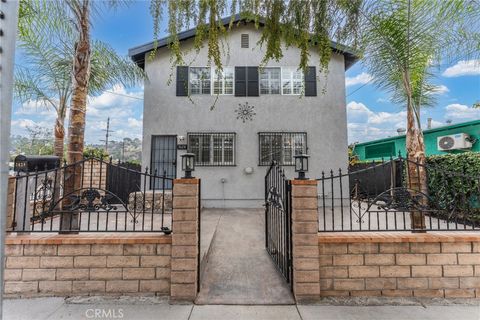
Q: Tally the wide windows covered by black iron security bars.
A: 2